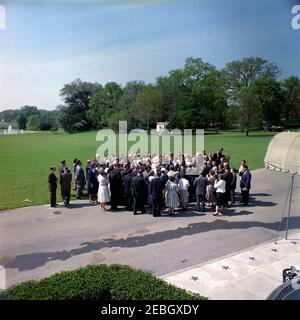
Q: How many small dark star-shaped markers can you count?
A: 5